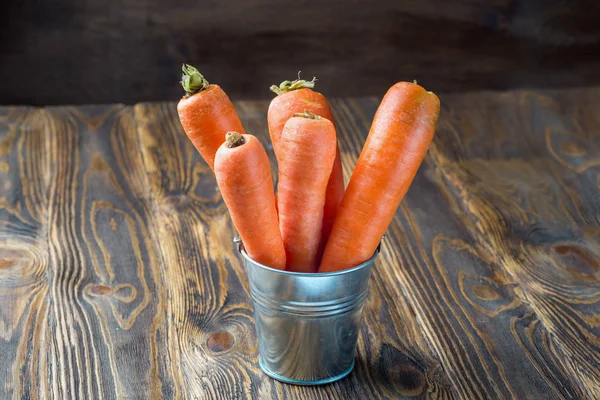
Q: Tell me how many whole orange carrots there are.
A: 5